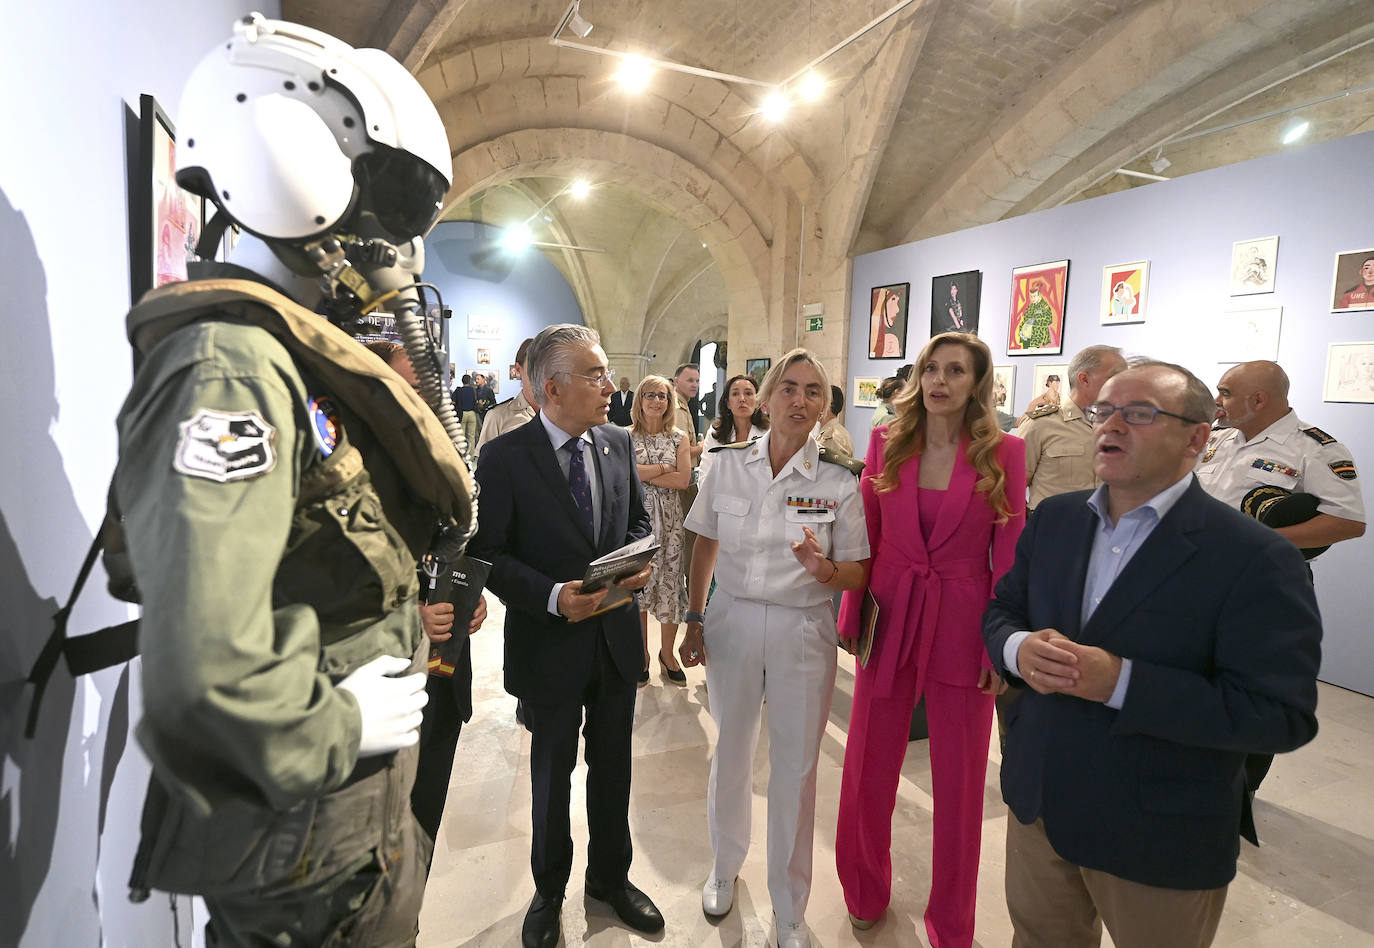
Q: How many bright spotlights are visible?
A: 6